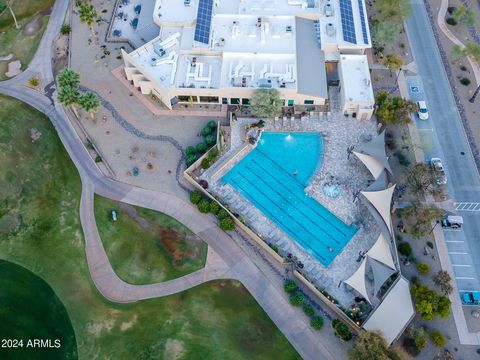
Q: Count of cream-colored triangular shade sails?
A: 4